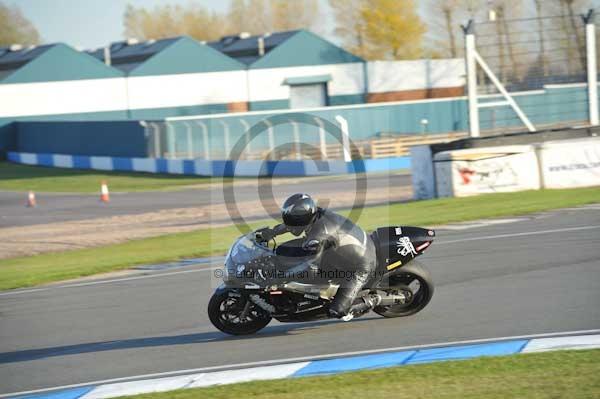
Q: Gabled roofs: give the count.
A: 3